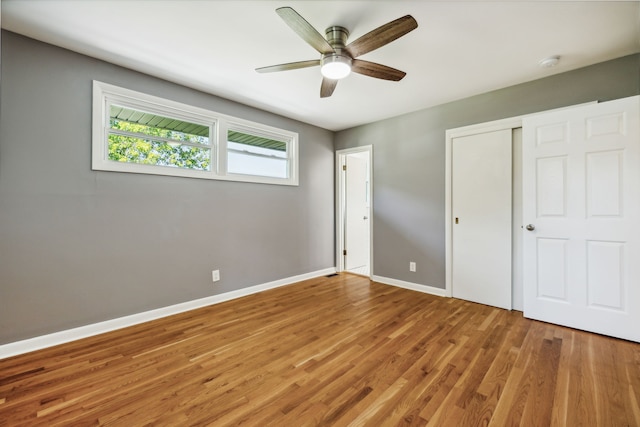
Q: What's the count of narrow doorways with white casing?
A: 1